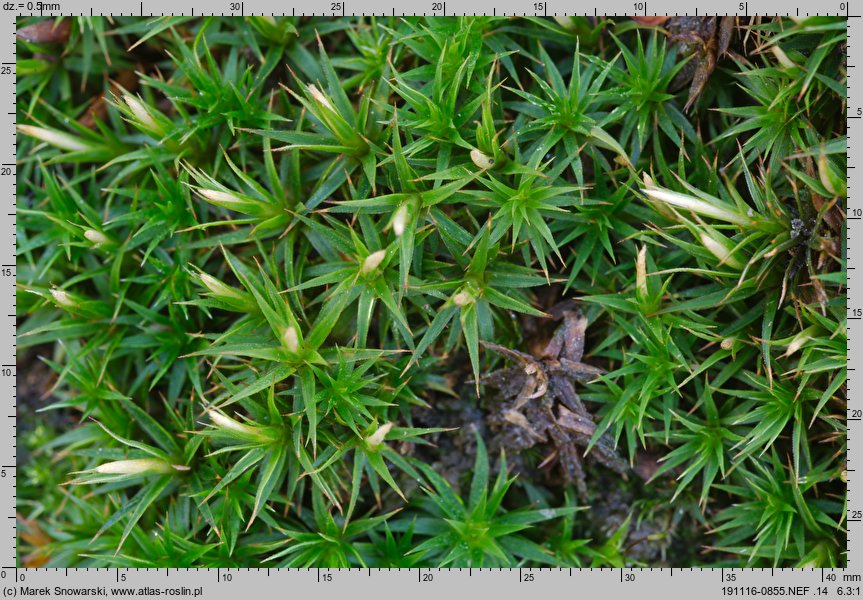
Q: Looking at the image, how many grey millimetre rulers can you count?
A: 4